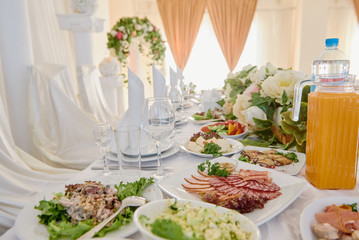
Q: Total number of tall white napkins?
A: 4